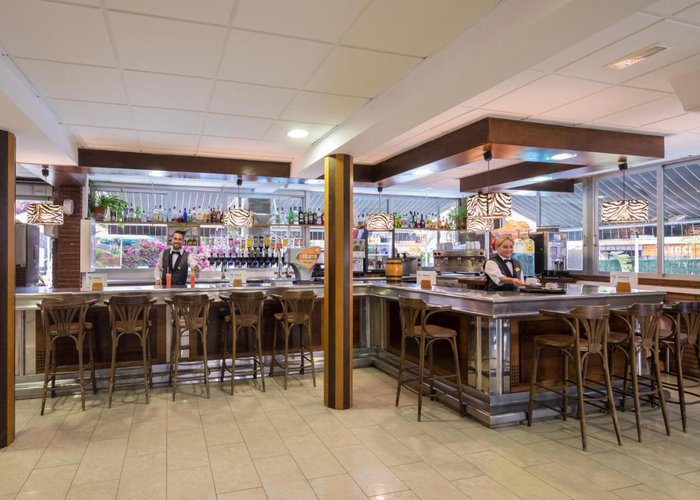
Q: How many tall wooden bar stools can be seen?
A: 9